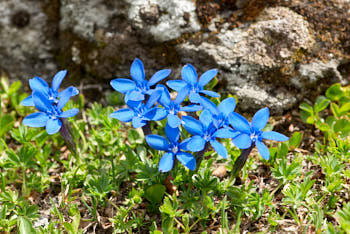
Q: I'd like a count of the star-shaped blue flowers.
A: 10